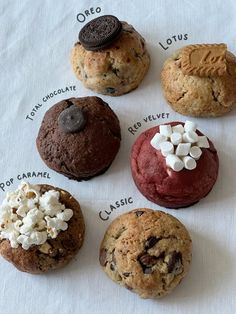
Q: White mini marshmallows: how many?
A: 12